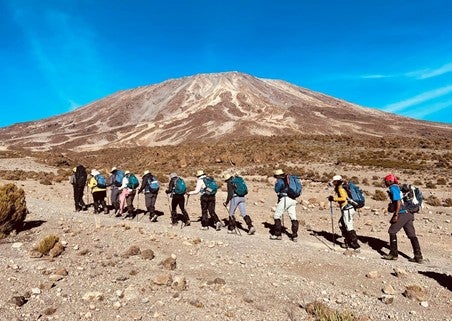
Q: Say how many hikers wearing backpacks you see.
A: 11